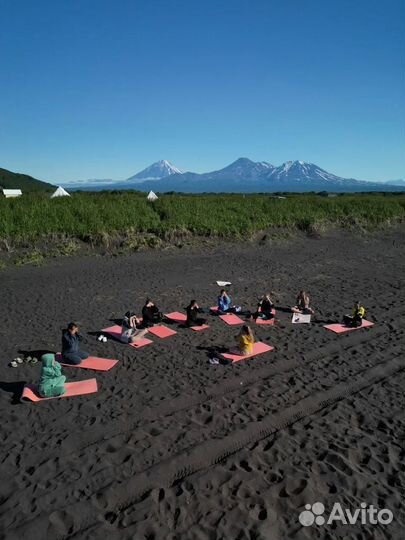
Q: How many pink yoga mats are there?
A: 9